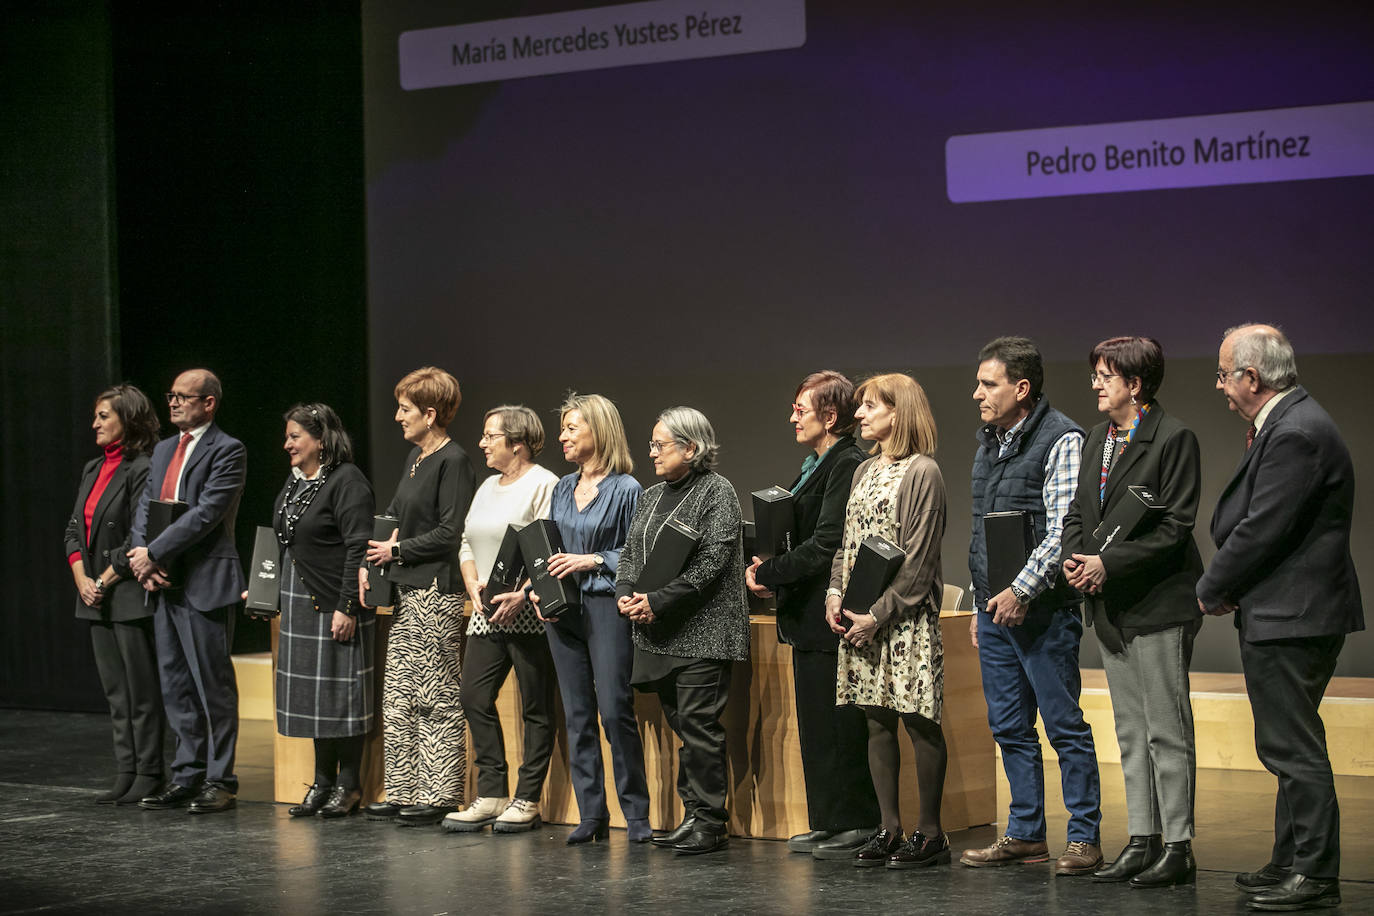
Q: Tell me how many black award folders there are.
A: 10